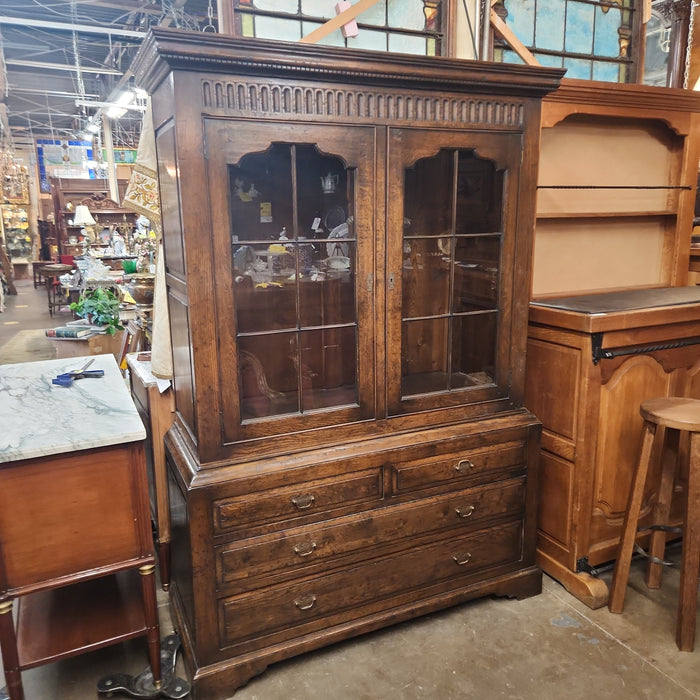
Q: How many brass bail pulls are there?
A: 6